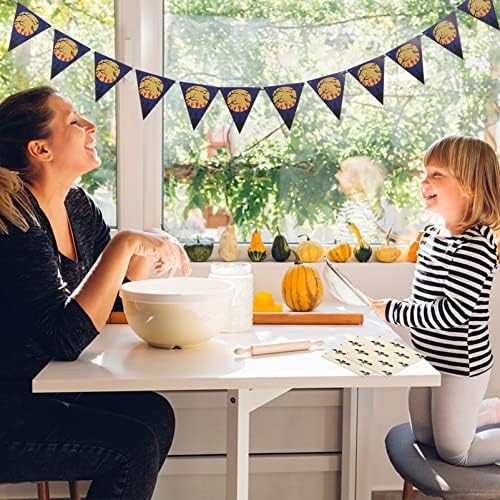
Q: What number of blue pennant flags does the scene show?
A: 12